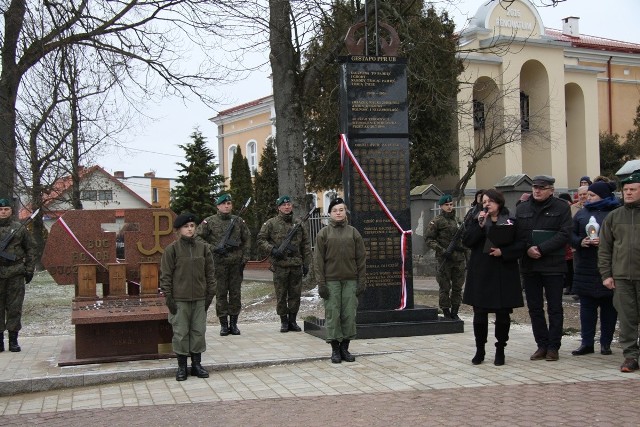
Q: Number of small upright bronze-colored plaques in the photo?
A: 3